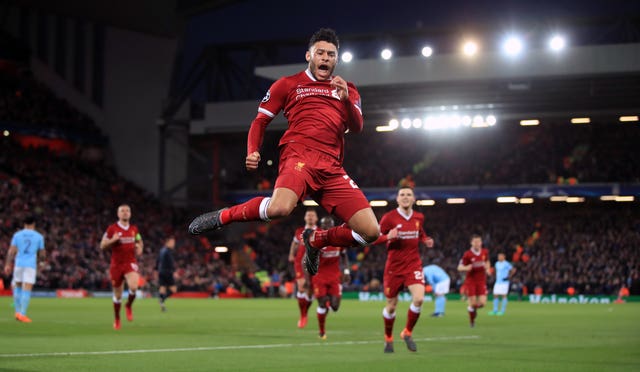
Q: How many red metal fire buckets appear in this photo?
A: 0